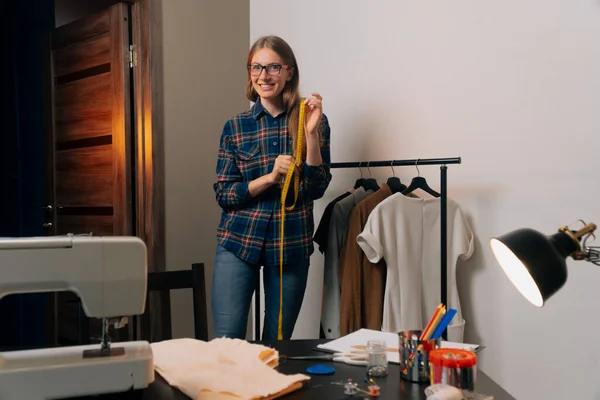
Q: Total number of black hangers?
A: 4